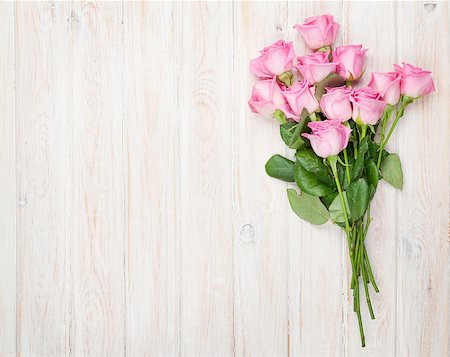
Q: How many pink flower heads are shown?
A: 11